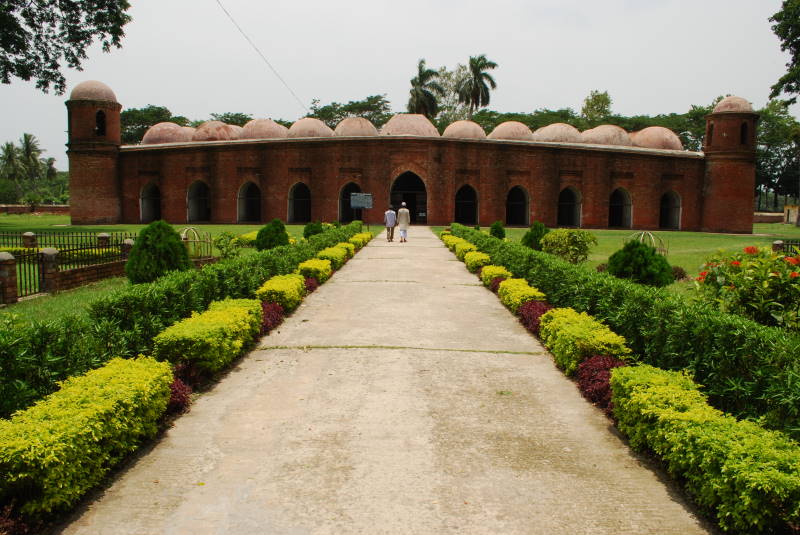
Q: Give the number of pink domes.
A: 13